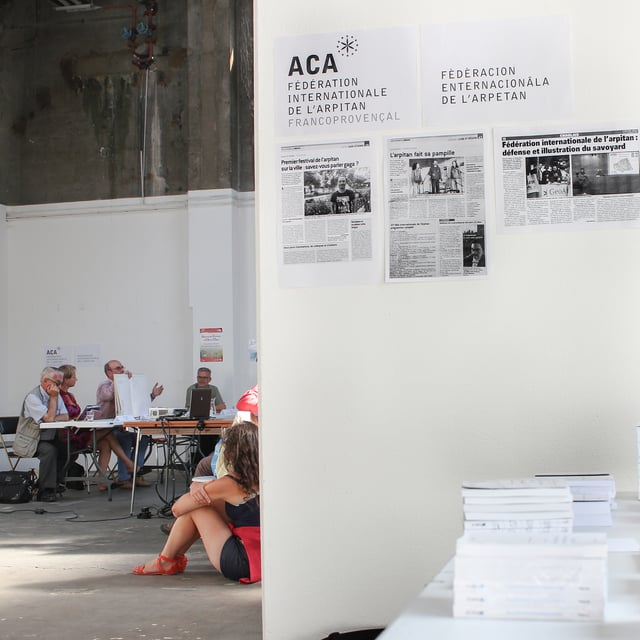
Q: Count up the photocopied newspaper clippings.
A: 3